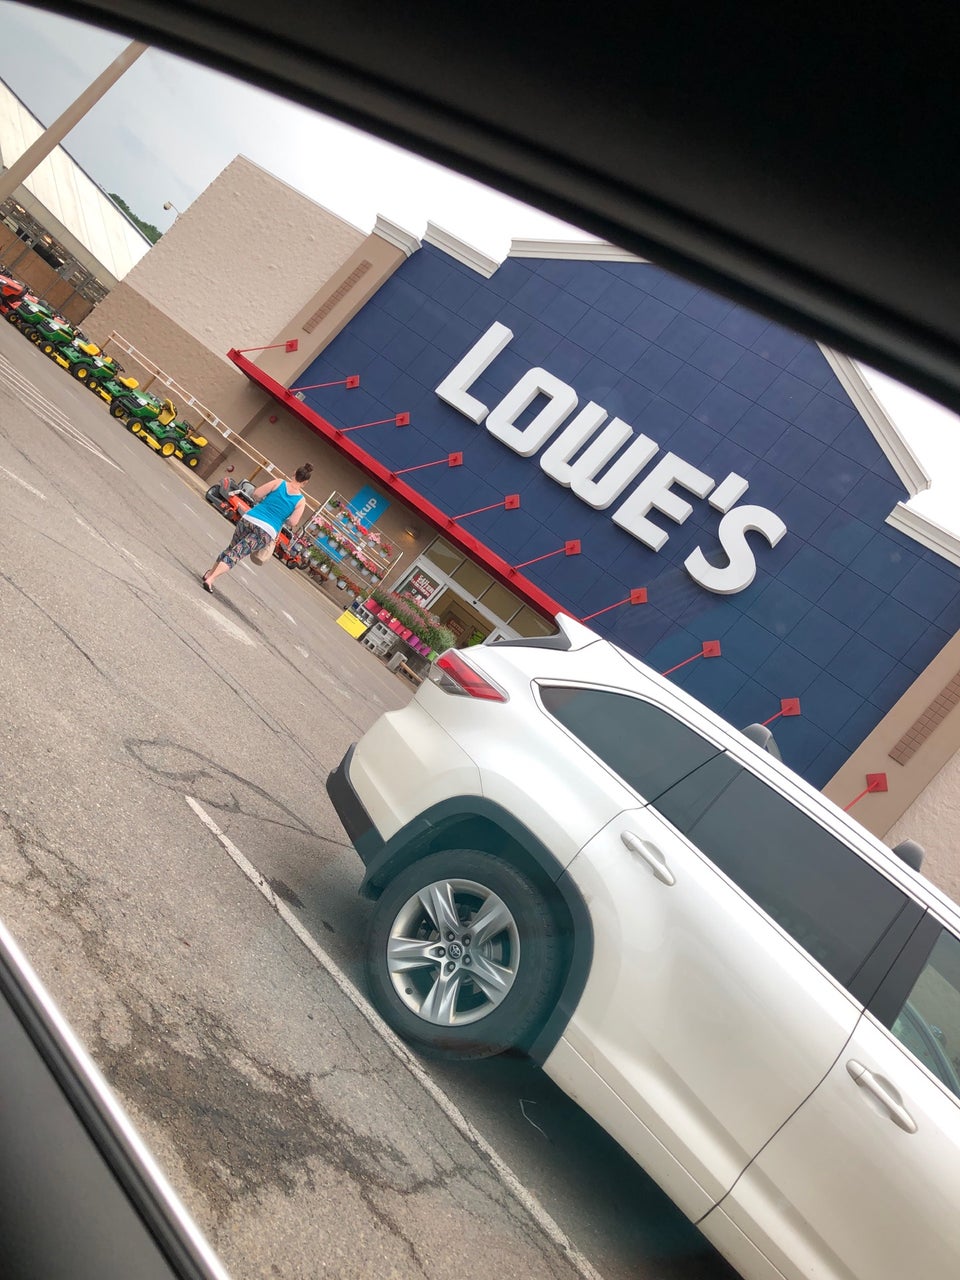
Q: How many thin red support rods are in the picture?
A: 10